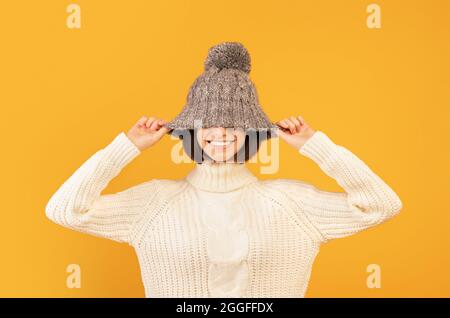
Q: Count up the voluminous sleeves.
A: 2